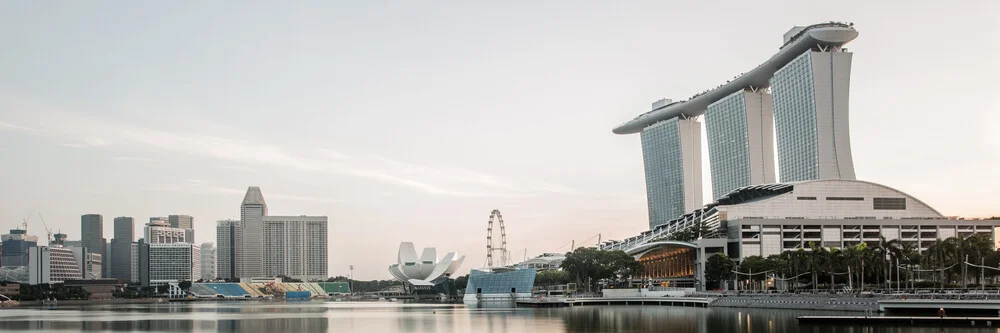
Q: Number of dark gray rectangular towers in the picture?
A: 2